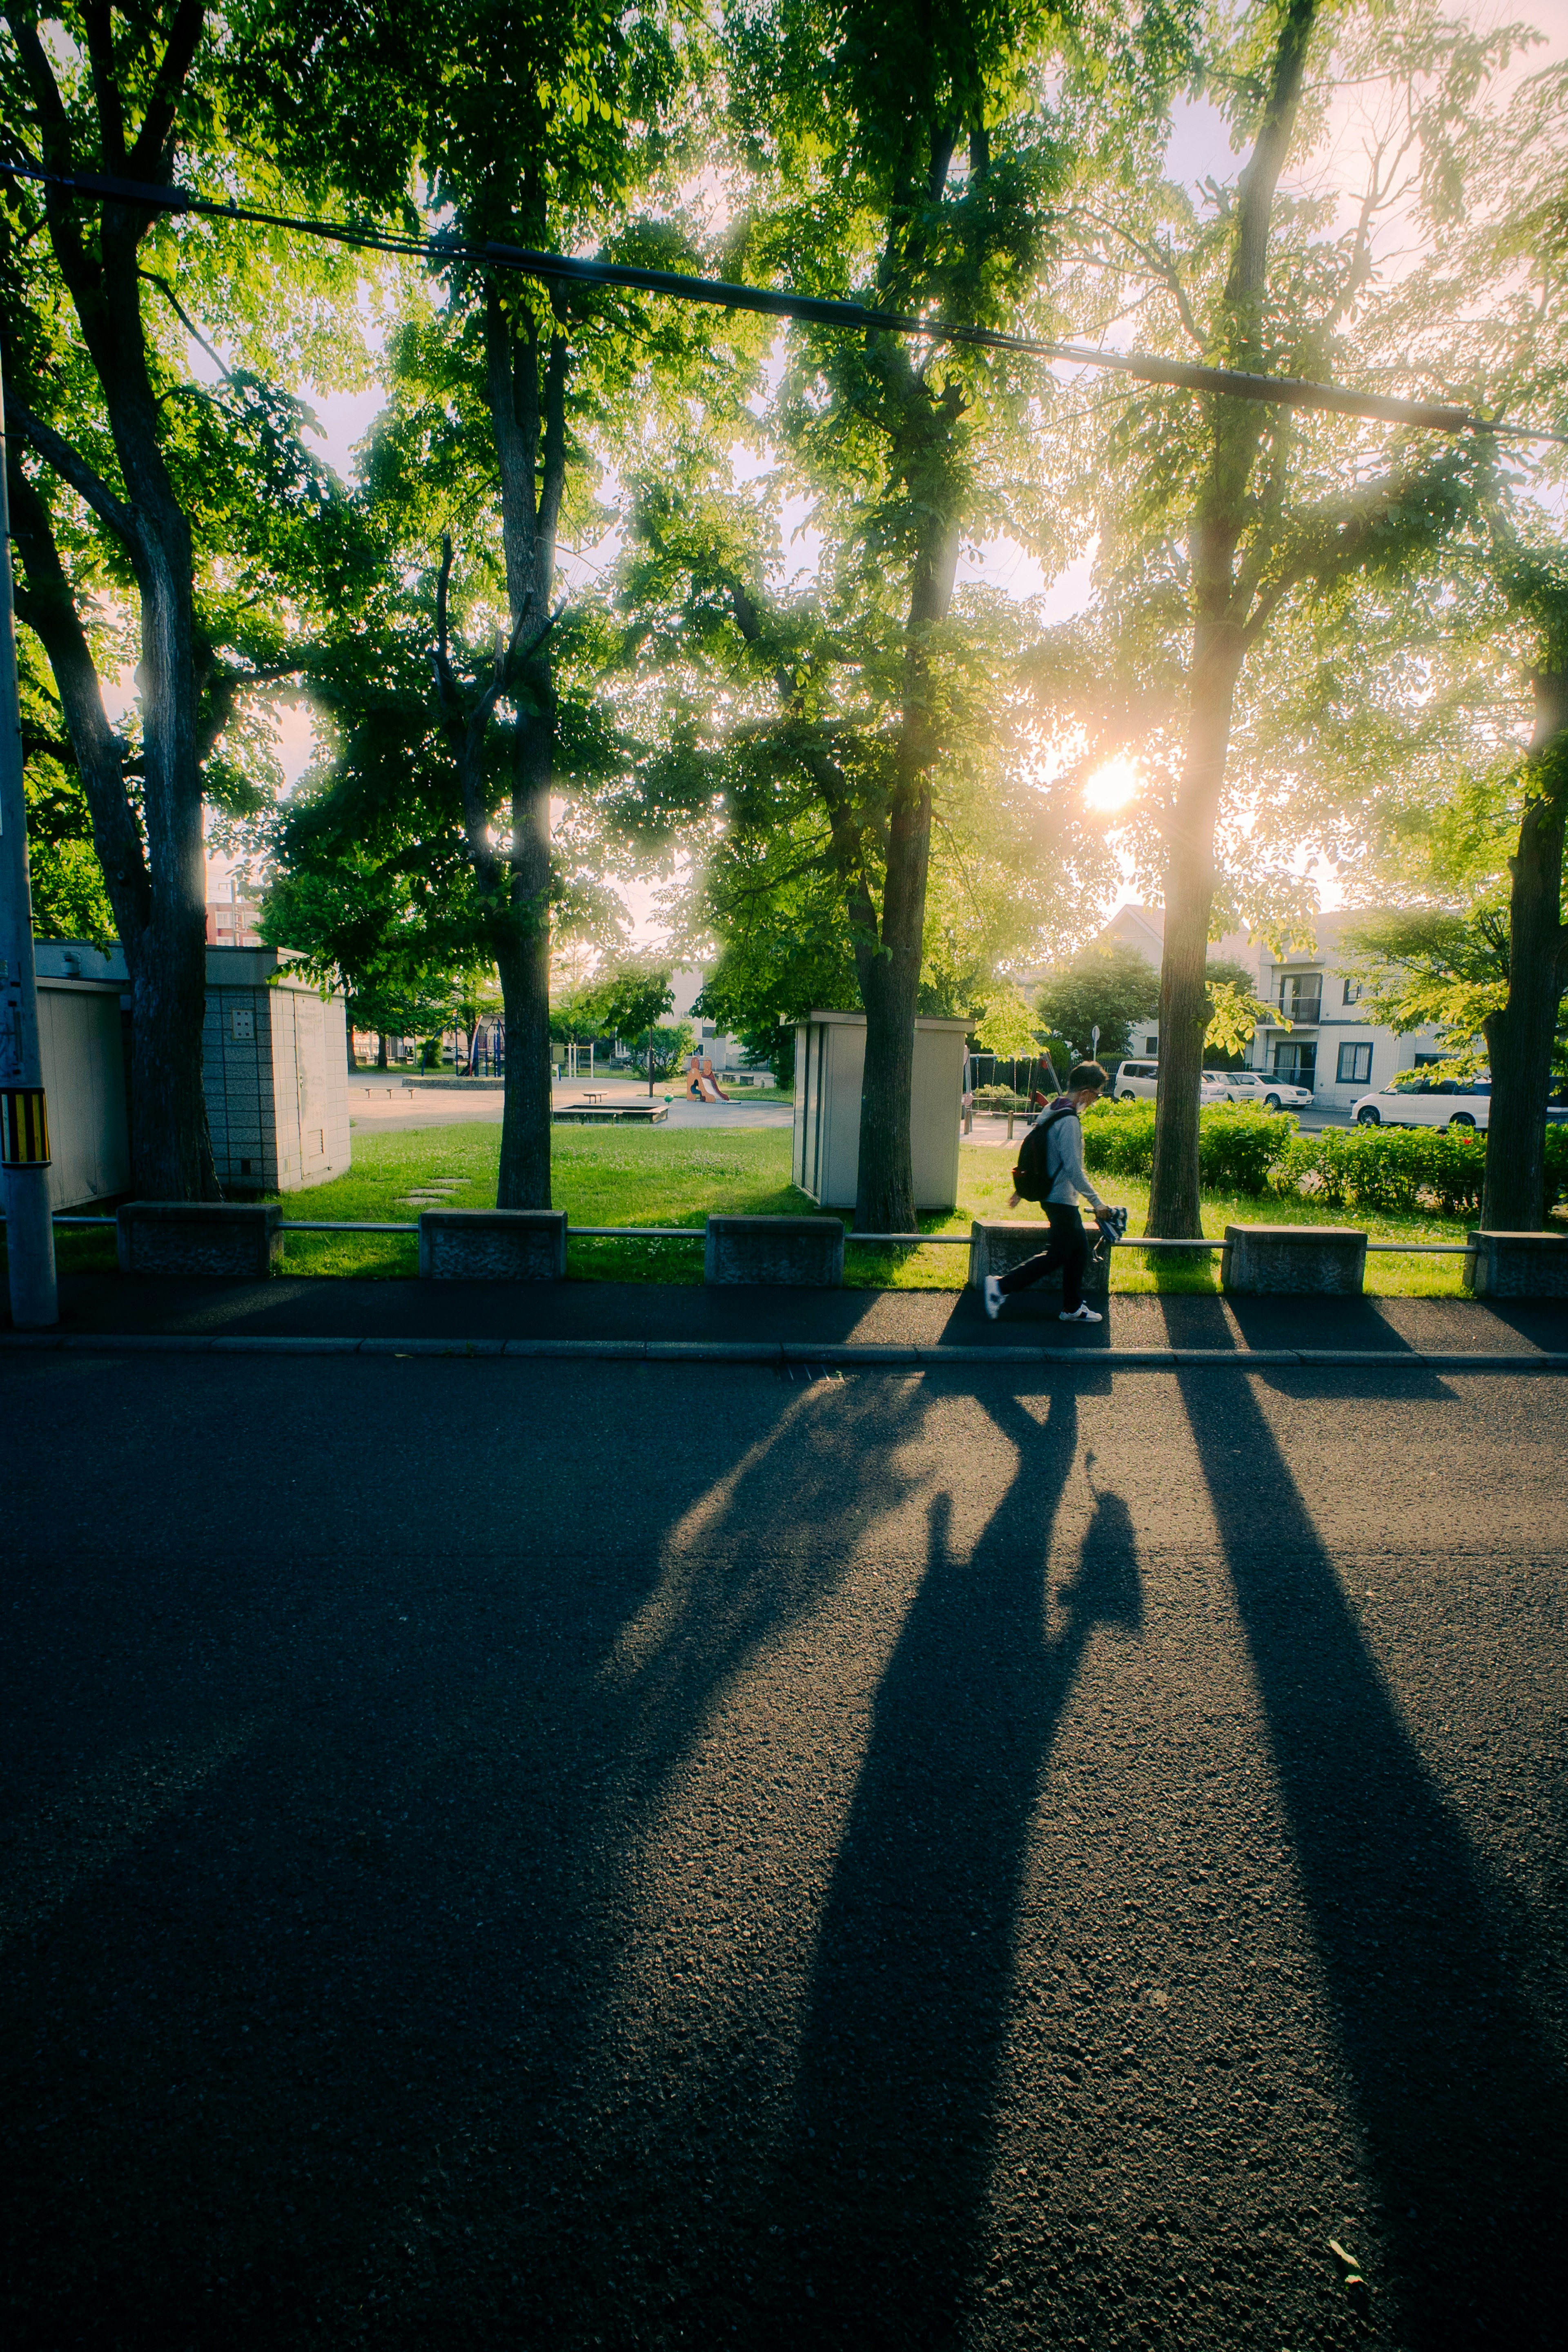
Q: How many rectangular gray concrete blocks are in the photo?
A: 6